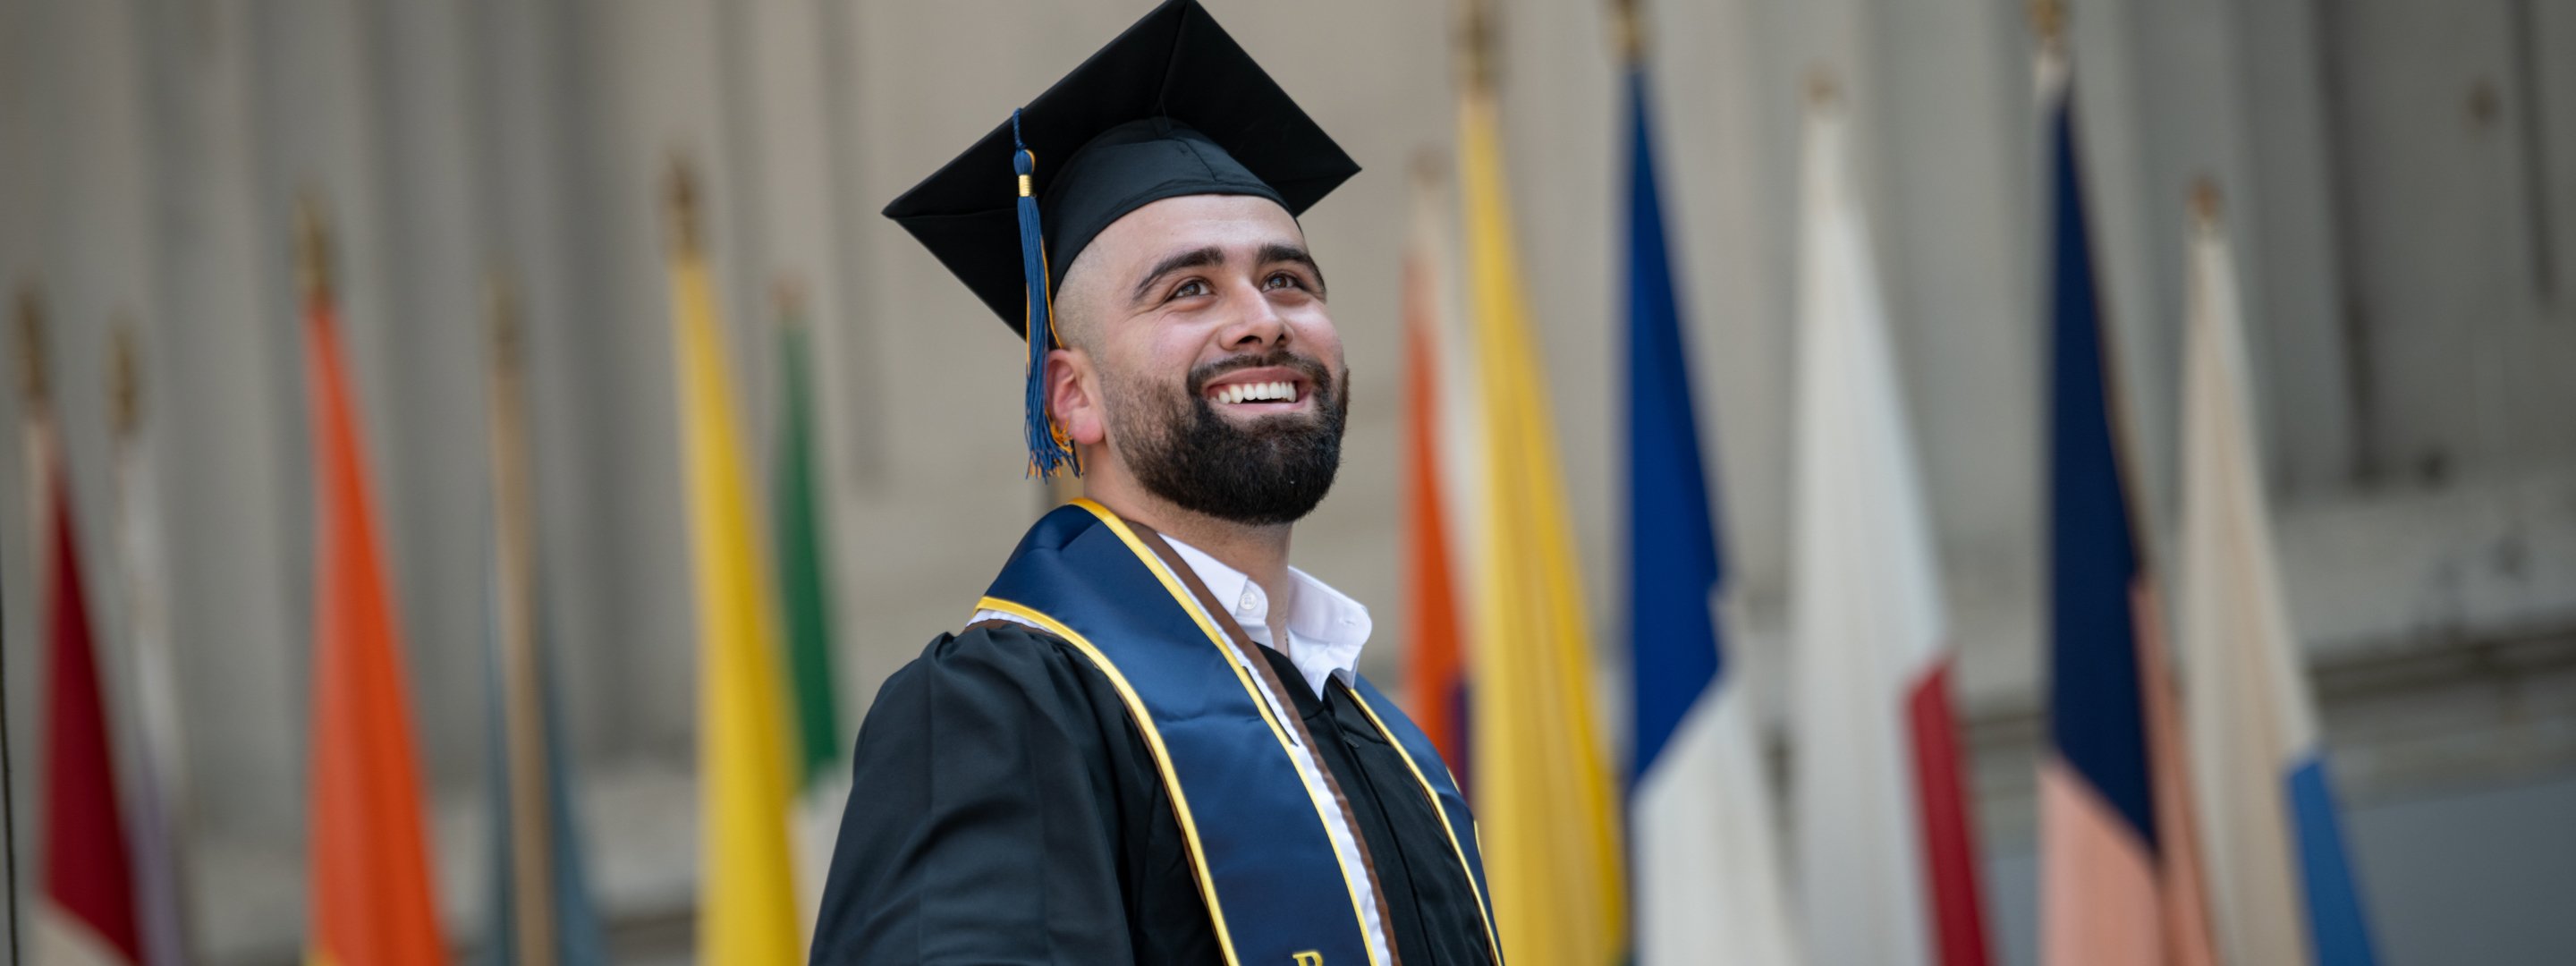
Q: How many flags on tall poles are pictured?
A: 12